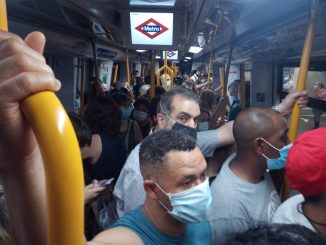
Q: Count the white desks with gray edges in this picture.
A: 0